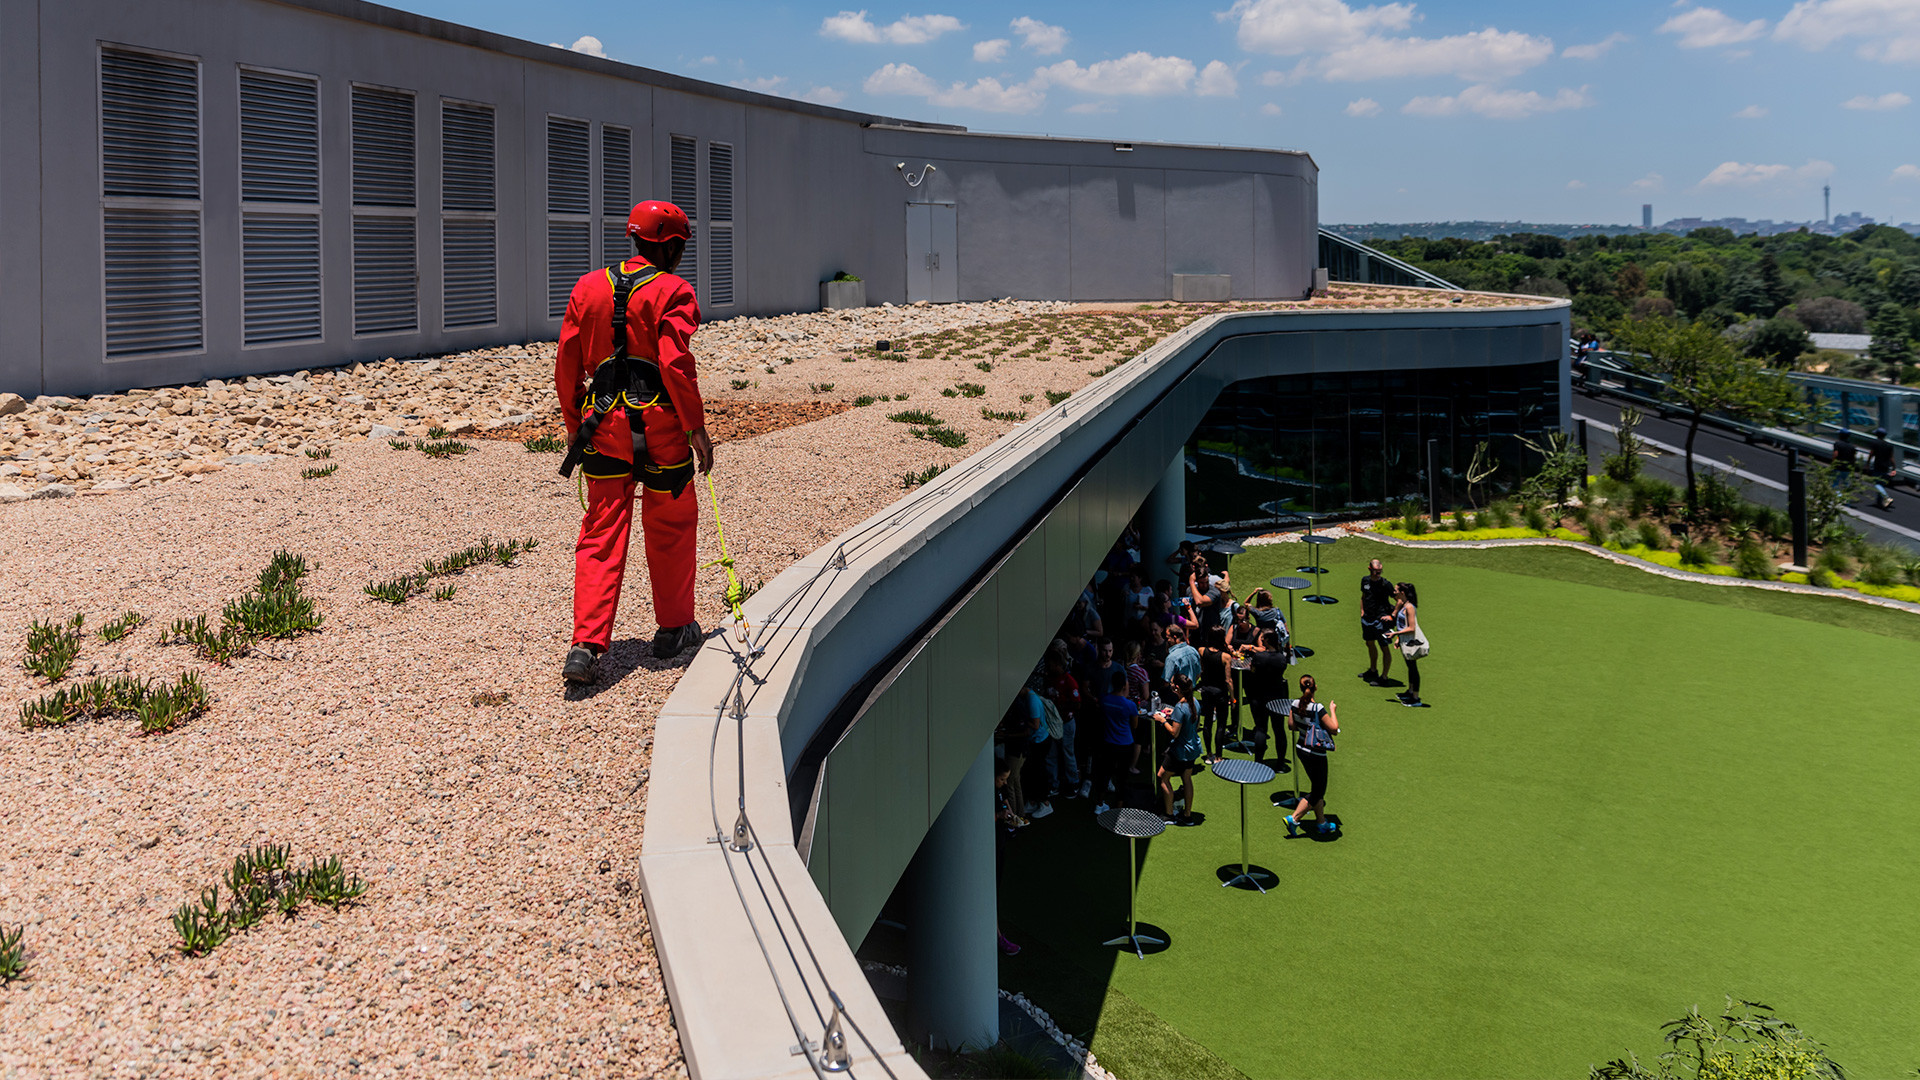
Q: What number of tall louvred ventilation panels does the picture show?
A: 8